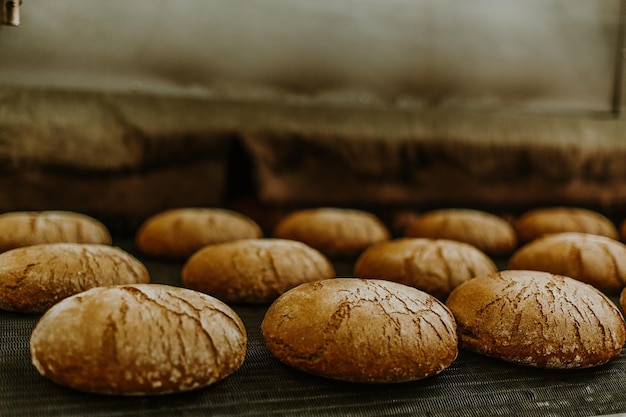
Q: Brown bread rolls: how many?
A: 12